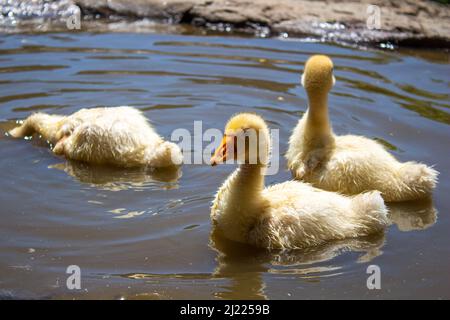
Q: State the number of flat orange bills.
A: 1